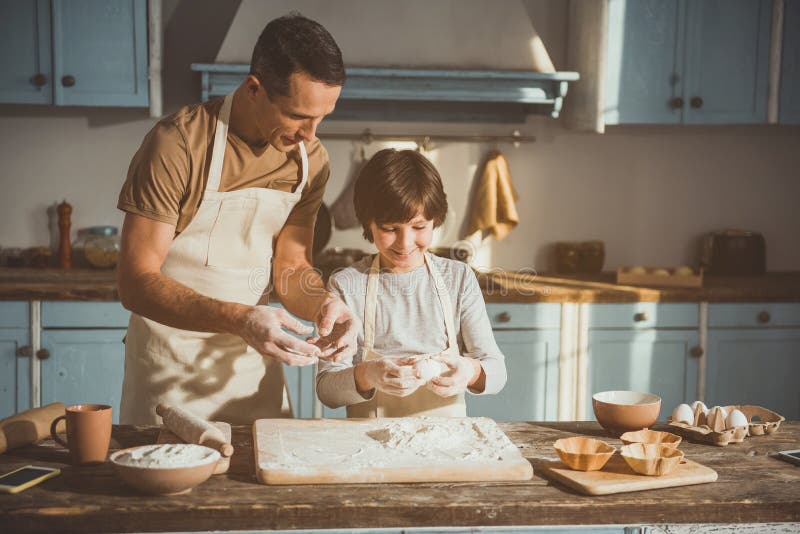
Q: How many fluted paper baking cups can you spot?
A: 3